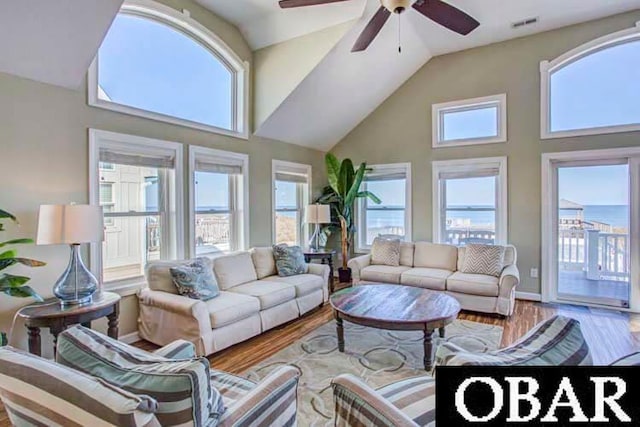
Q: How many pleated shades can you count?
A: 5